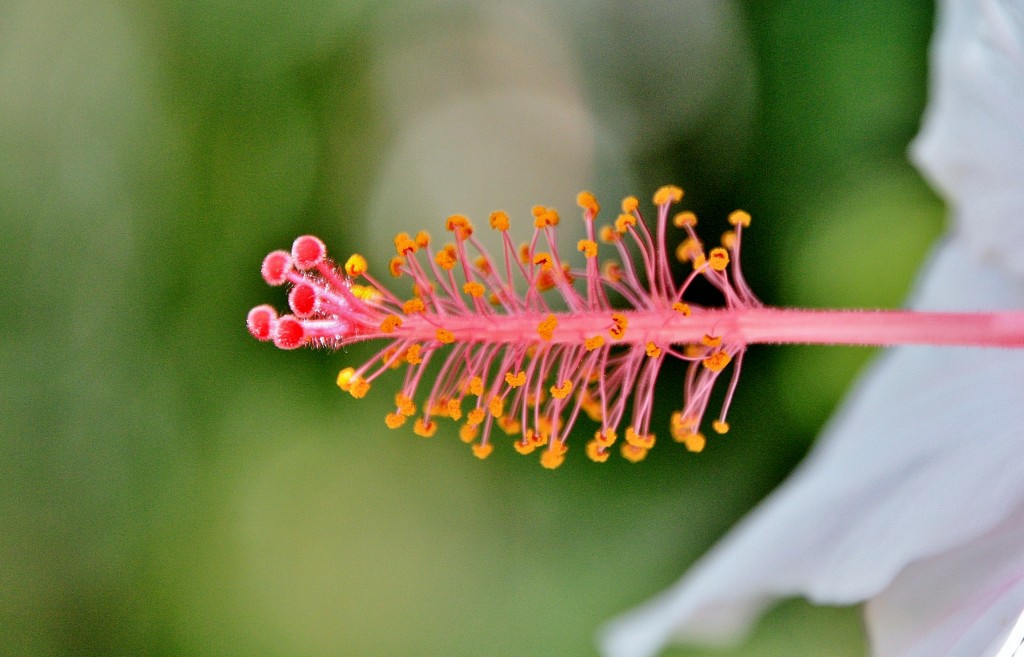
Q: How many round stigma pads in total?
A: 5